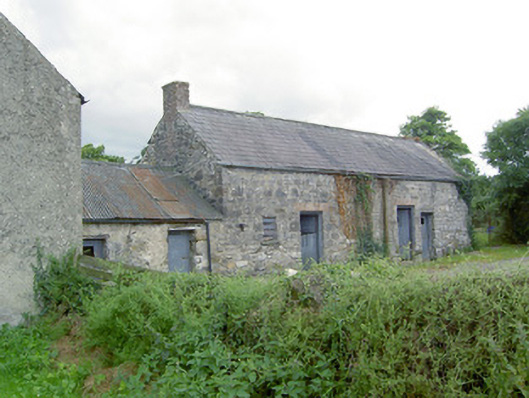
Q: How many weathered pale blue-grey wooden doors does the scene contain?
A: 4